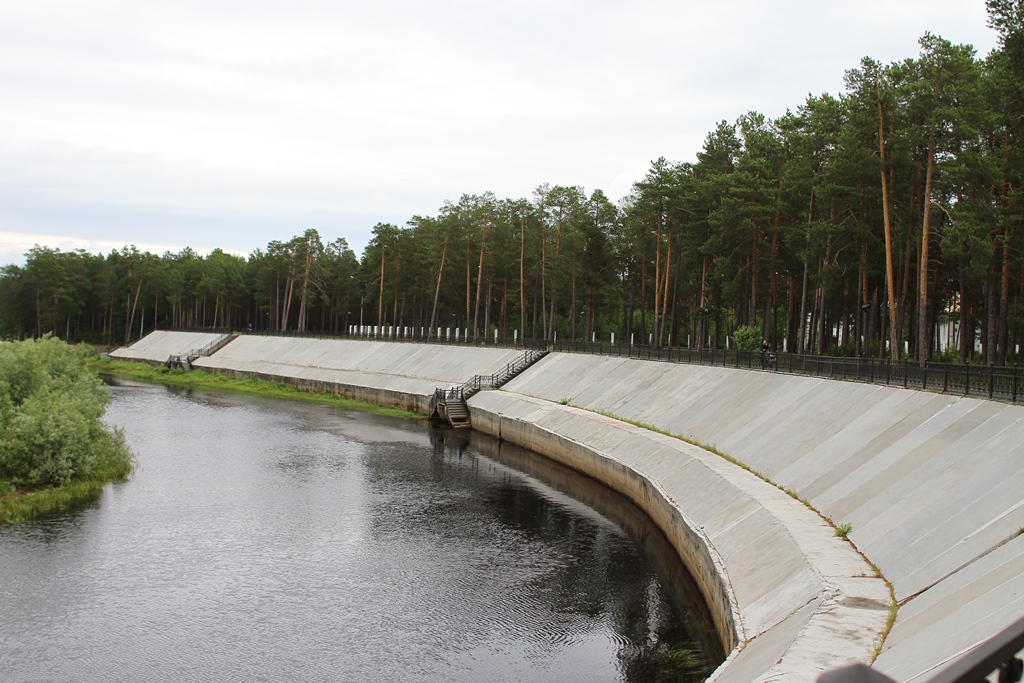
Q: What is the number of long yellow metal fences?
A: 0